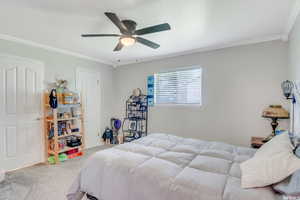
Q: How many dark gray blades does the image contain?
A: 5